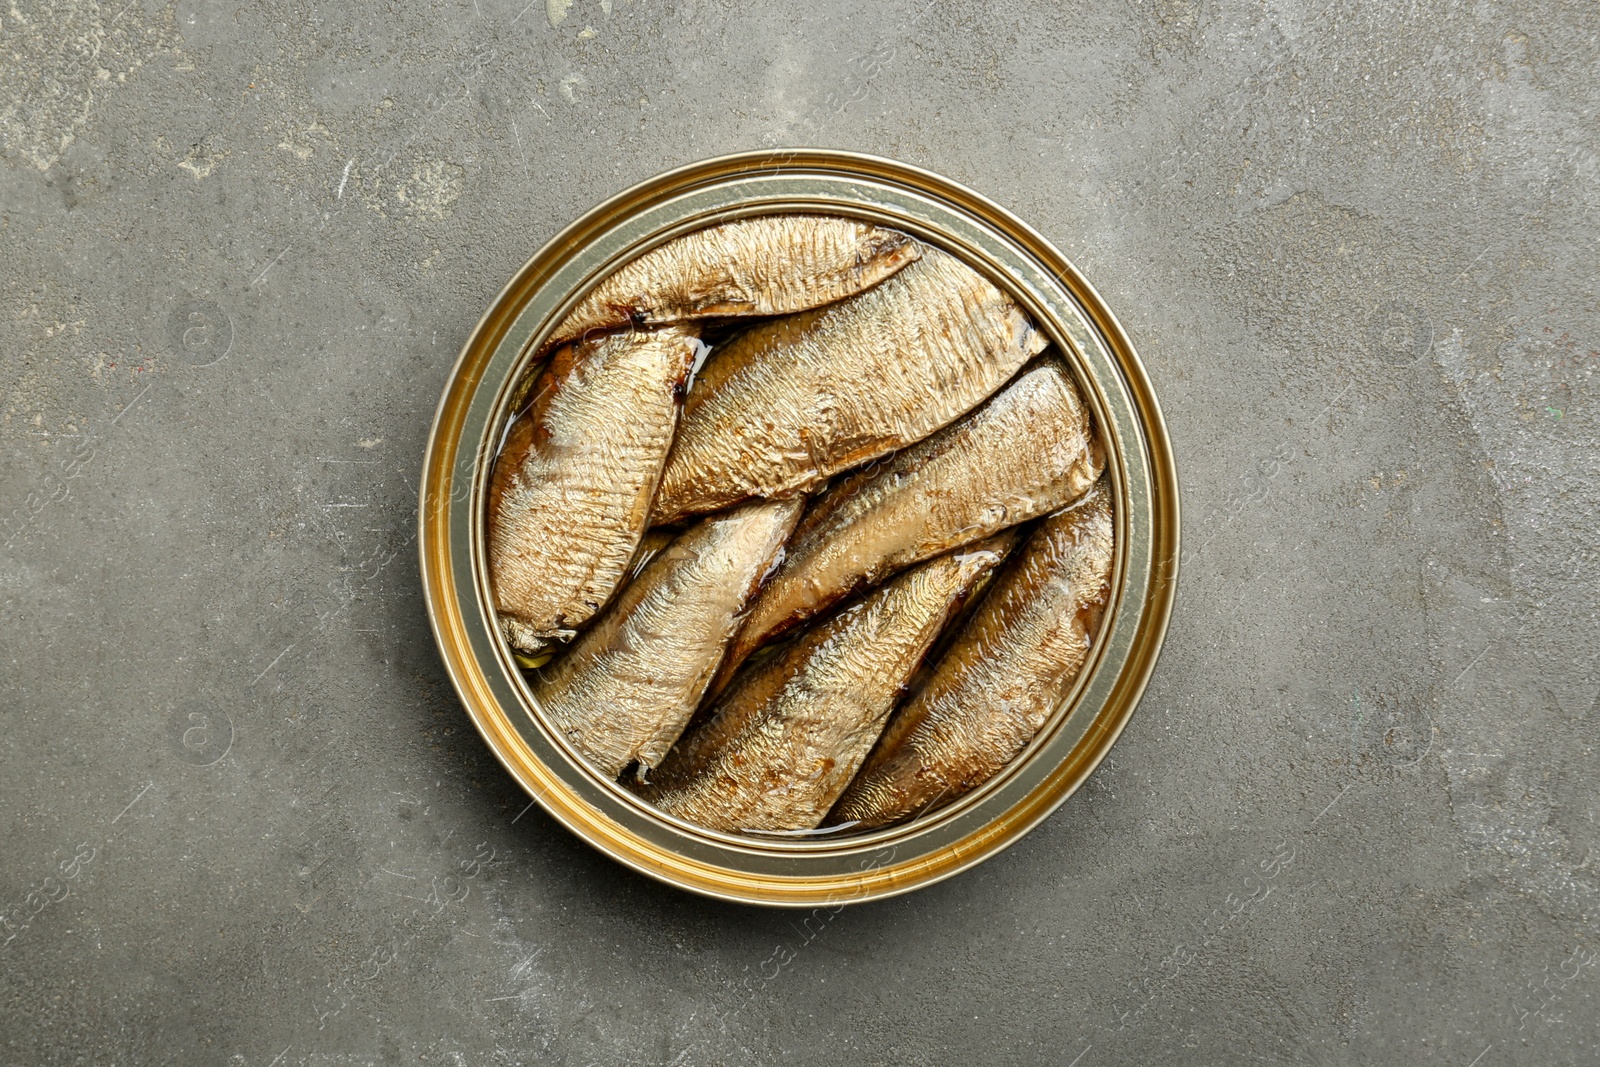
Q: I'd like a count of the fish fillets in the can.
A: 7